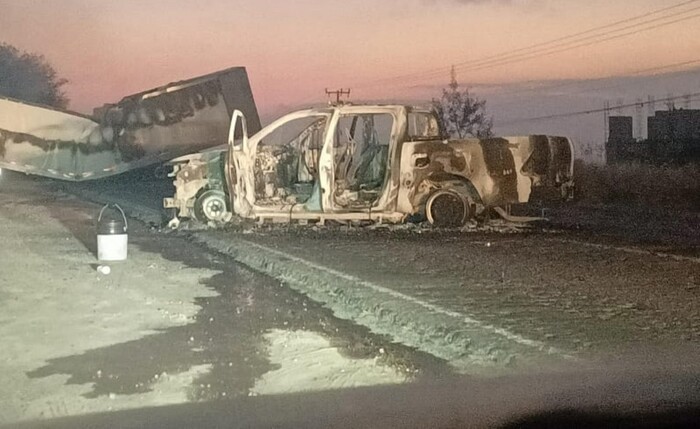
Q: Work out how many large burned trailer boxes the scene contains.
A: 1